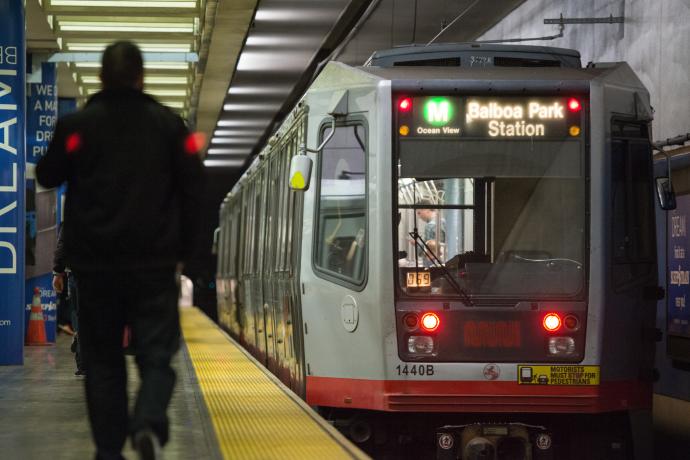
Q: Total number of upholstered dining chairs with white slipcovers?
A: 0